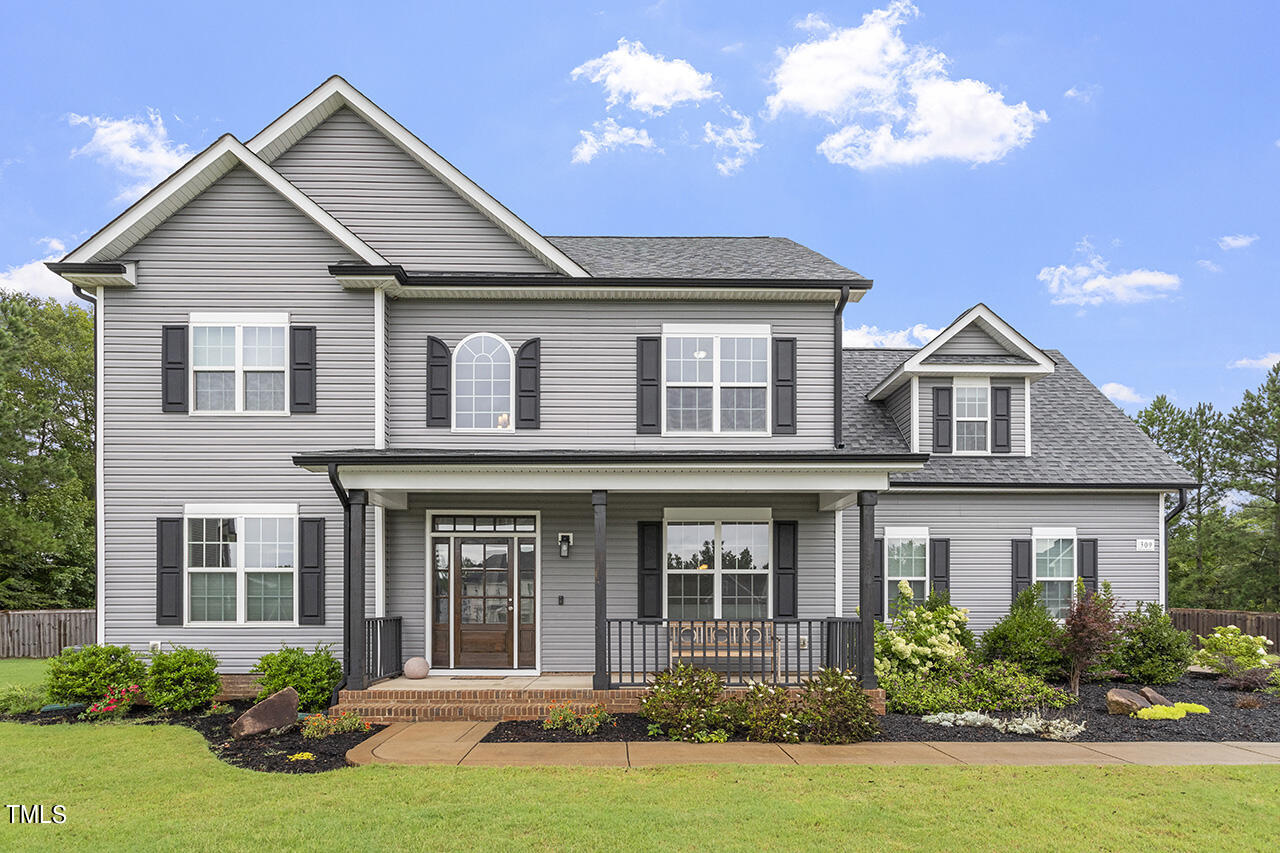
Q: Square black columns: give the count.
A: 3